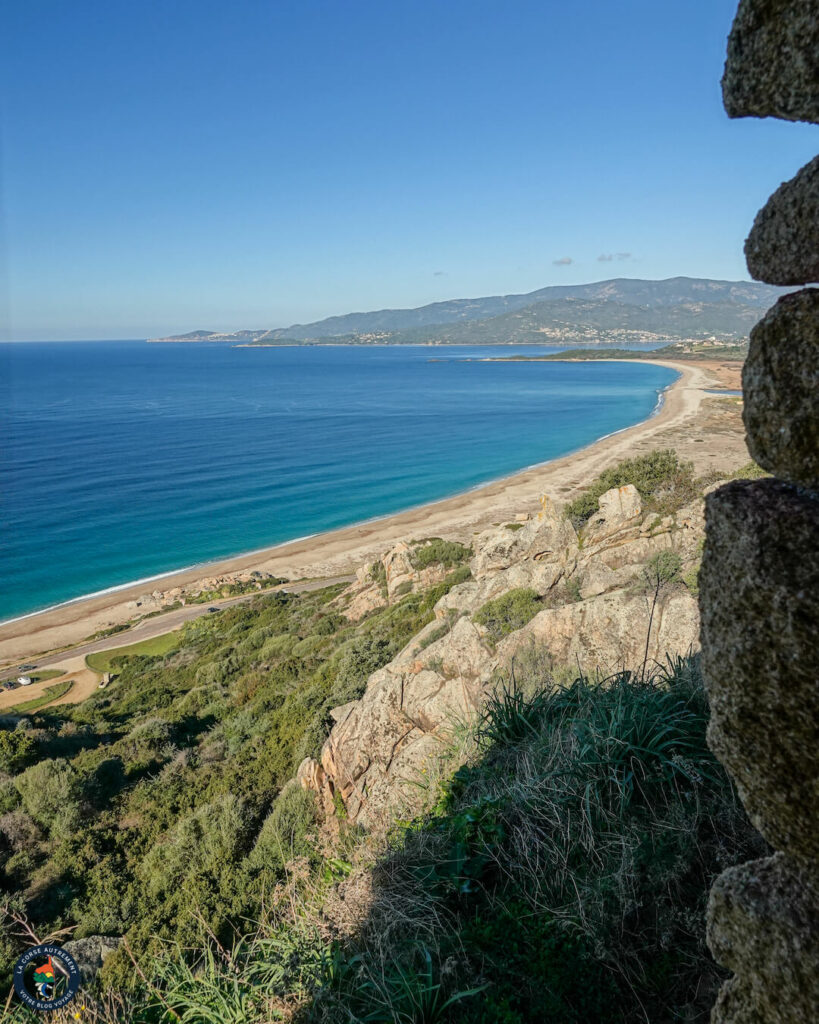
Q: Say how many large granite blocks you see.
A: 5